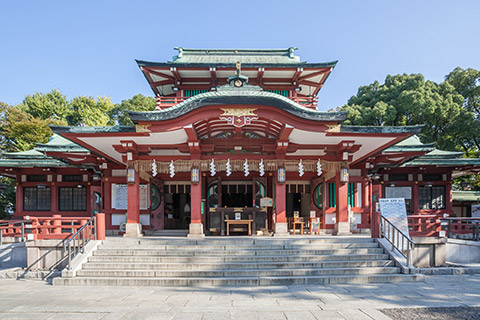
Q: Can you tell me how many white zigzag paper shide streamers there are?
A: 8